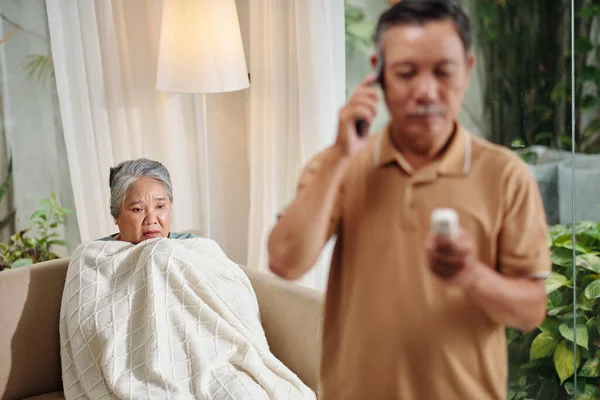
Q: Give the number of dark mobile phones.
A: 1